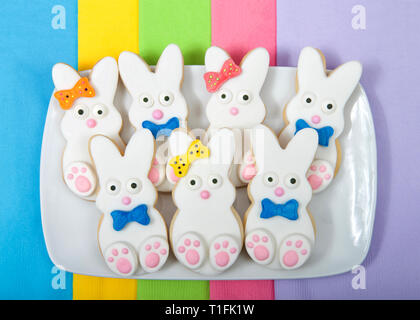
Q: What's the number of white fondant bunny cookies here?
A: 7